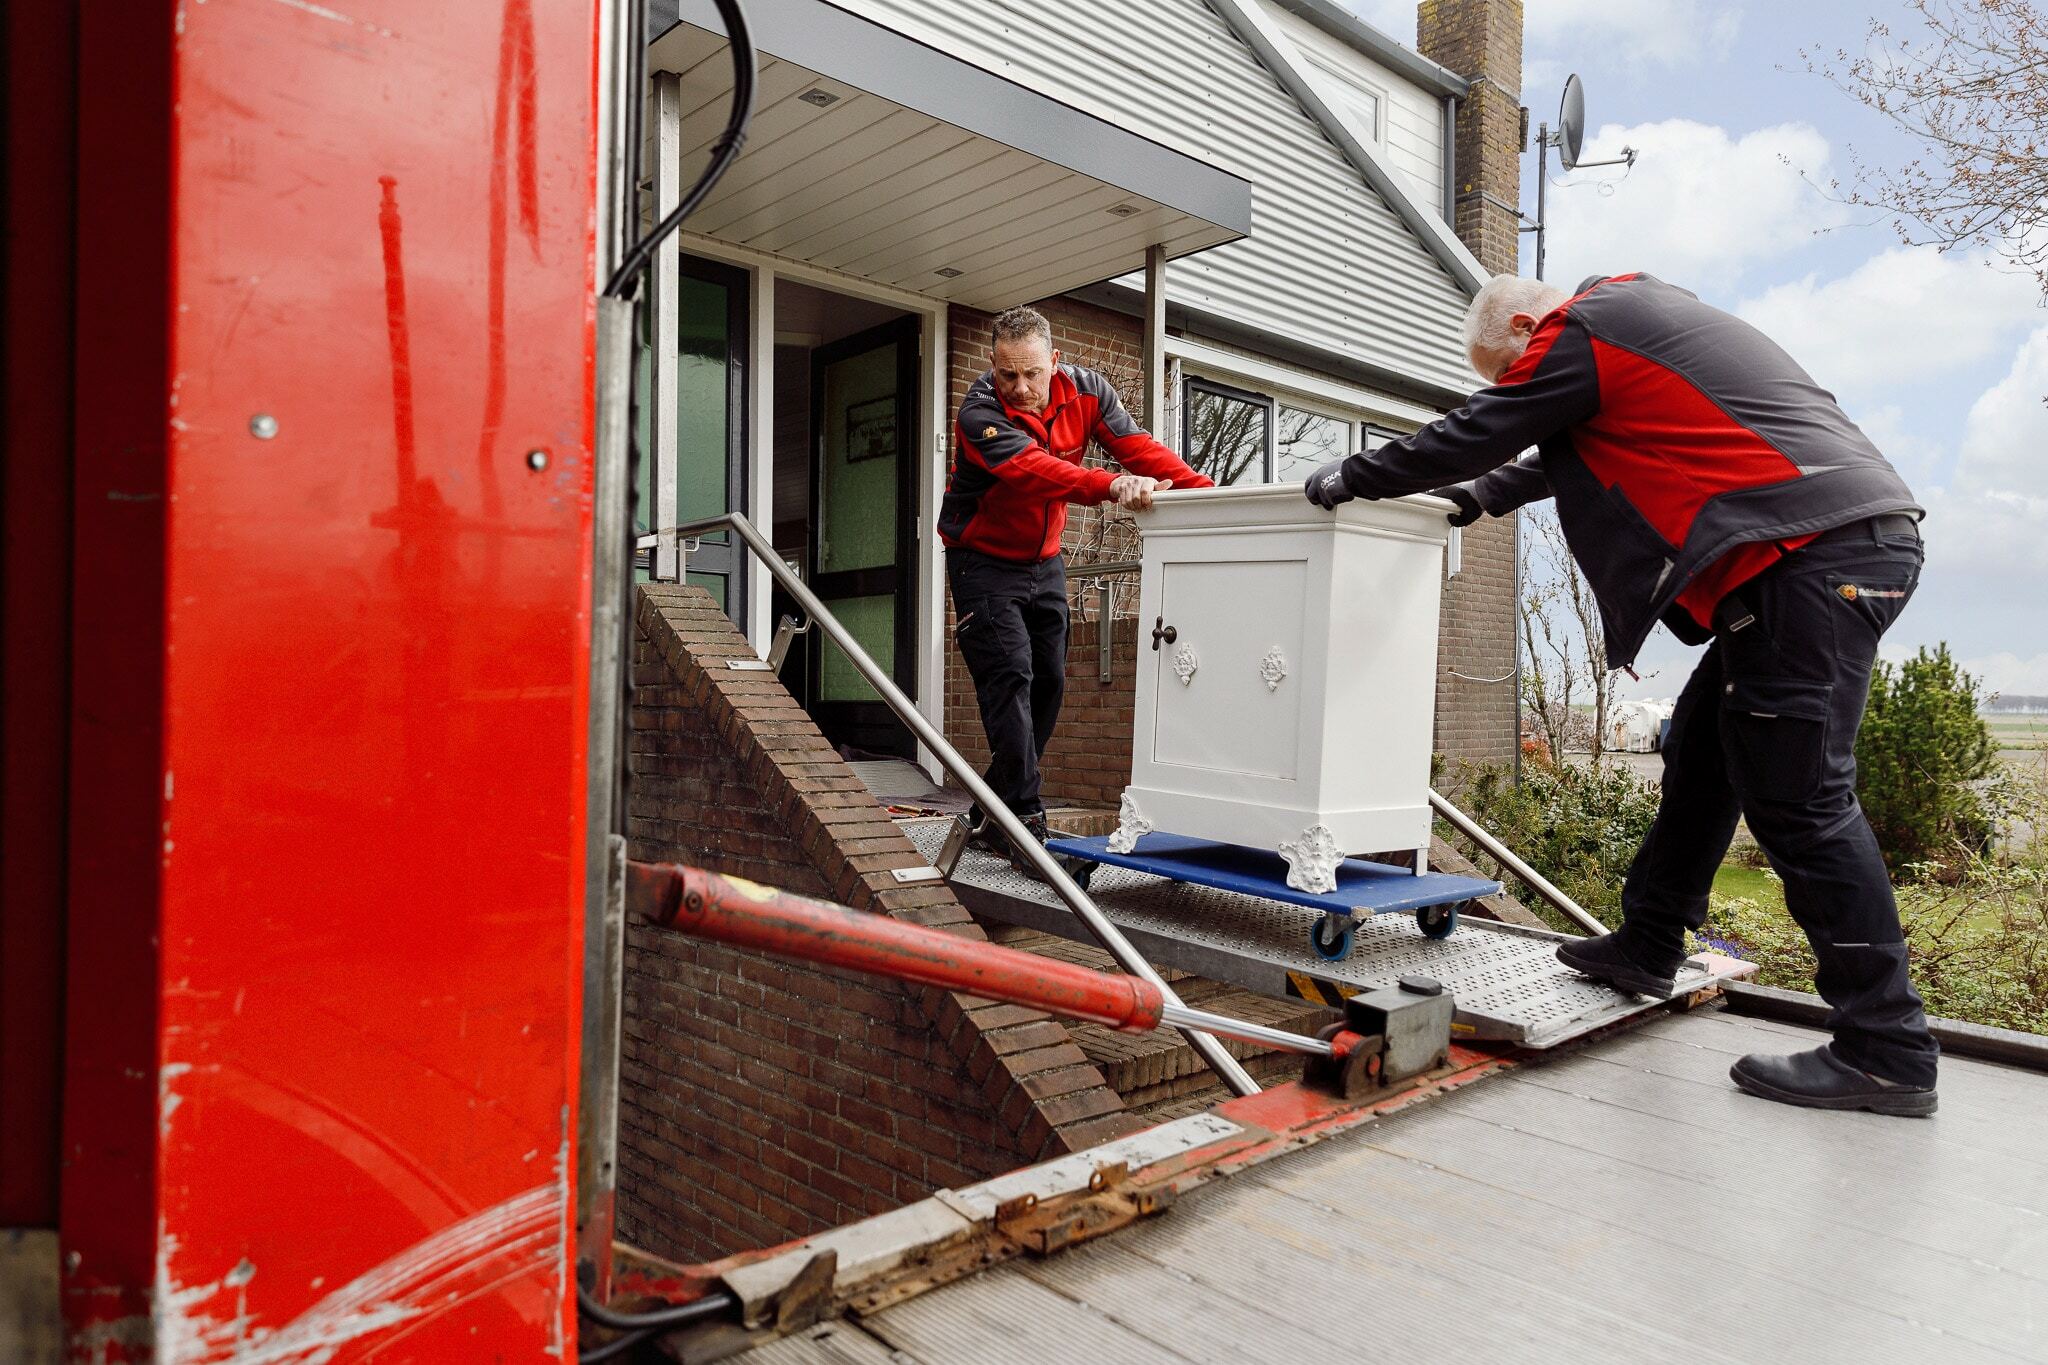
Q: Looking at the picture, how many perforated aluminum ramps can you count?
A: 1